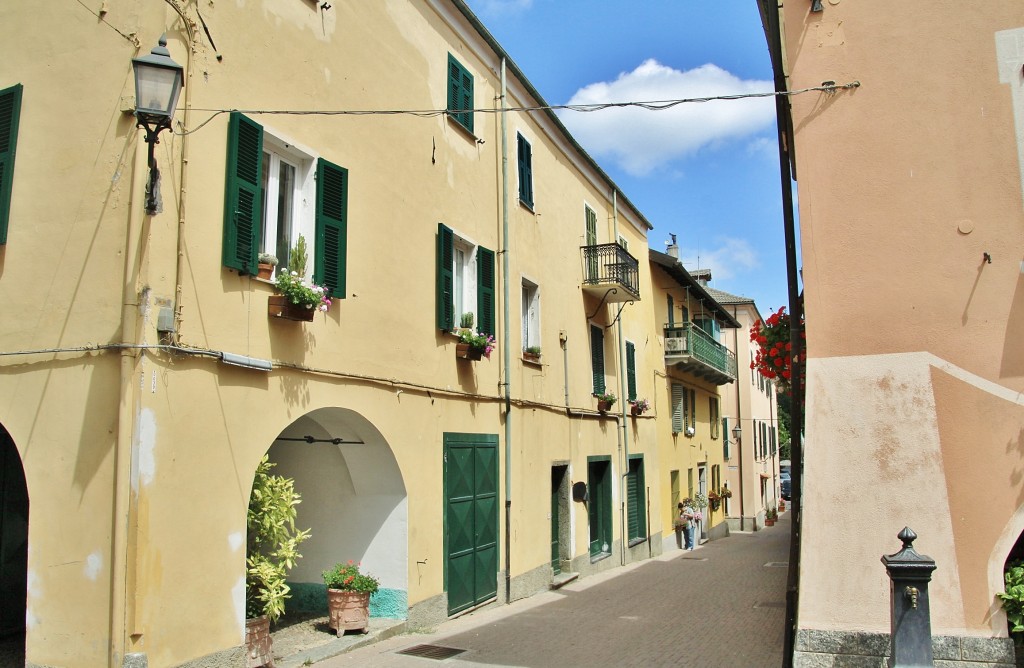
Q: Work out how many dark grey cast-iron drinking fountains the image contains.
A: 1